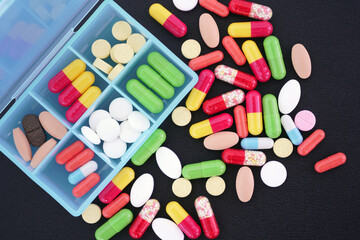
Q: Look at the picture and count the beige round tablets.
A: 13